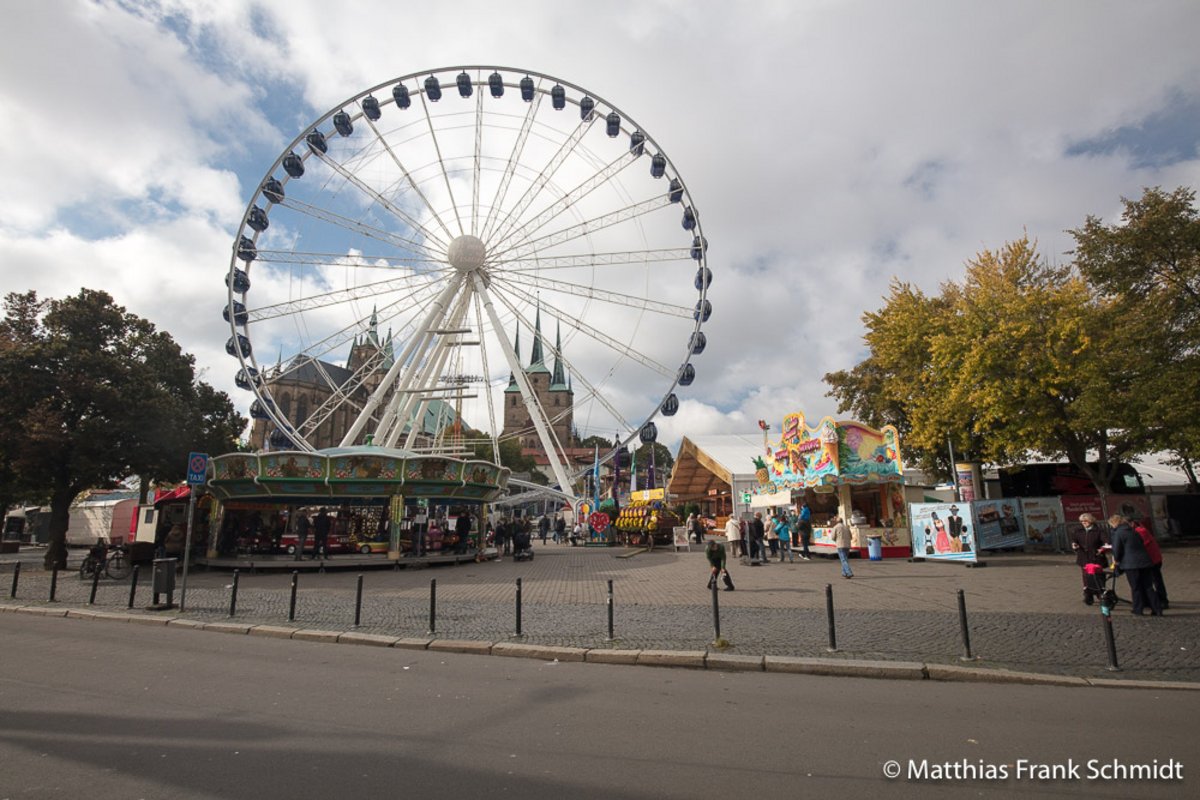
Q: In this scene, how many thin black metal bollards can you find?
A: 14